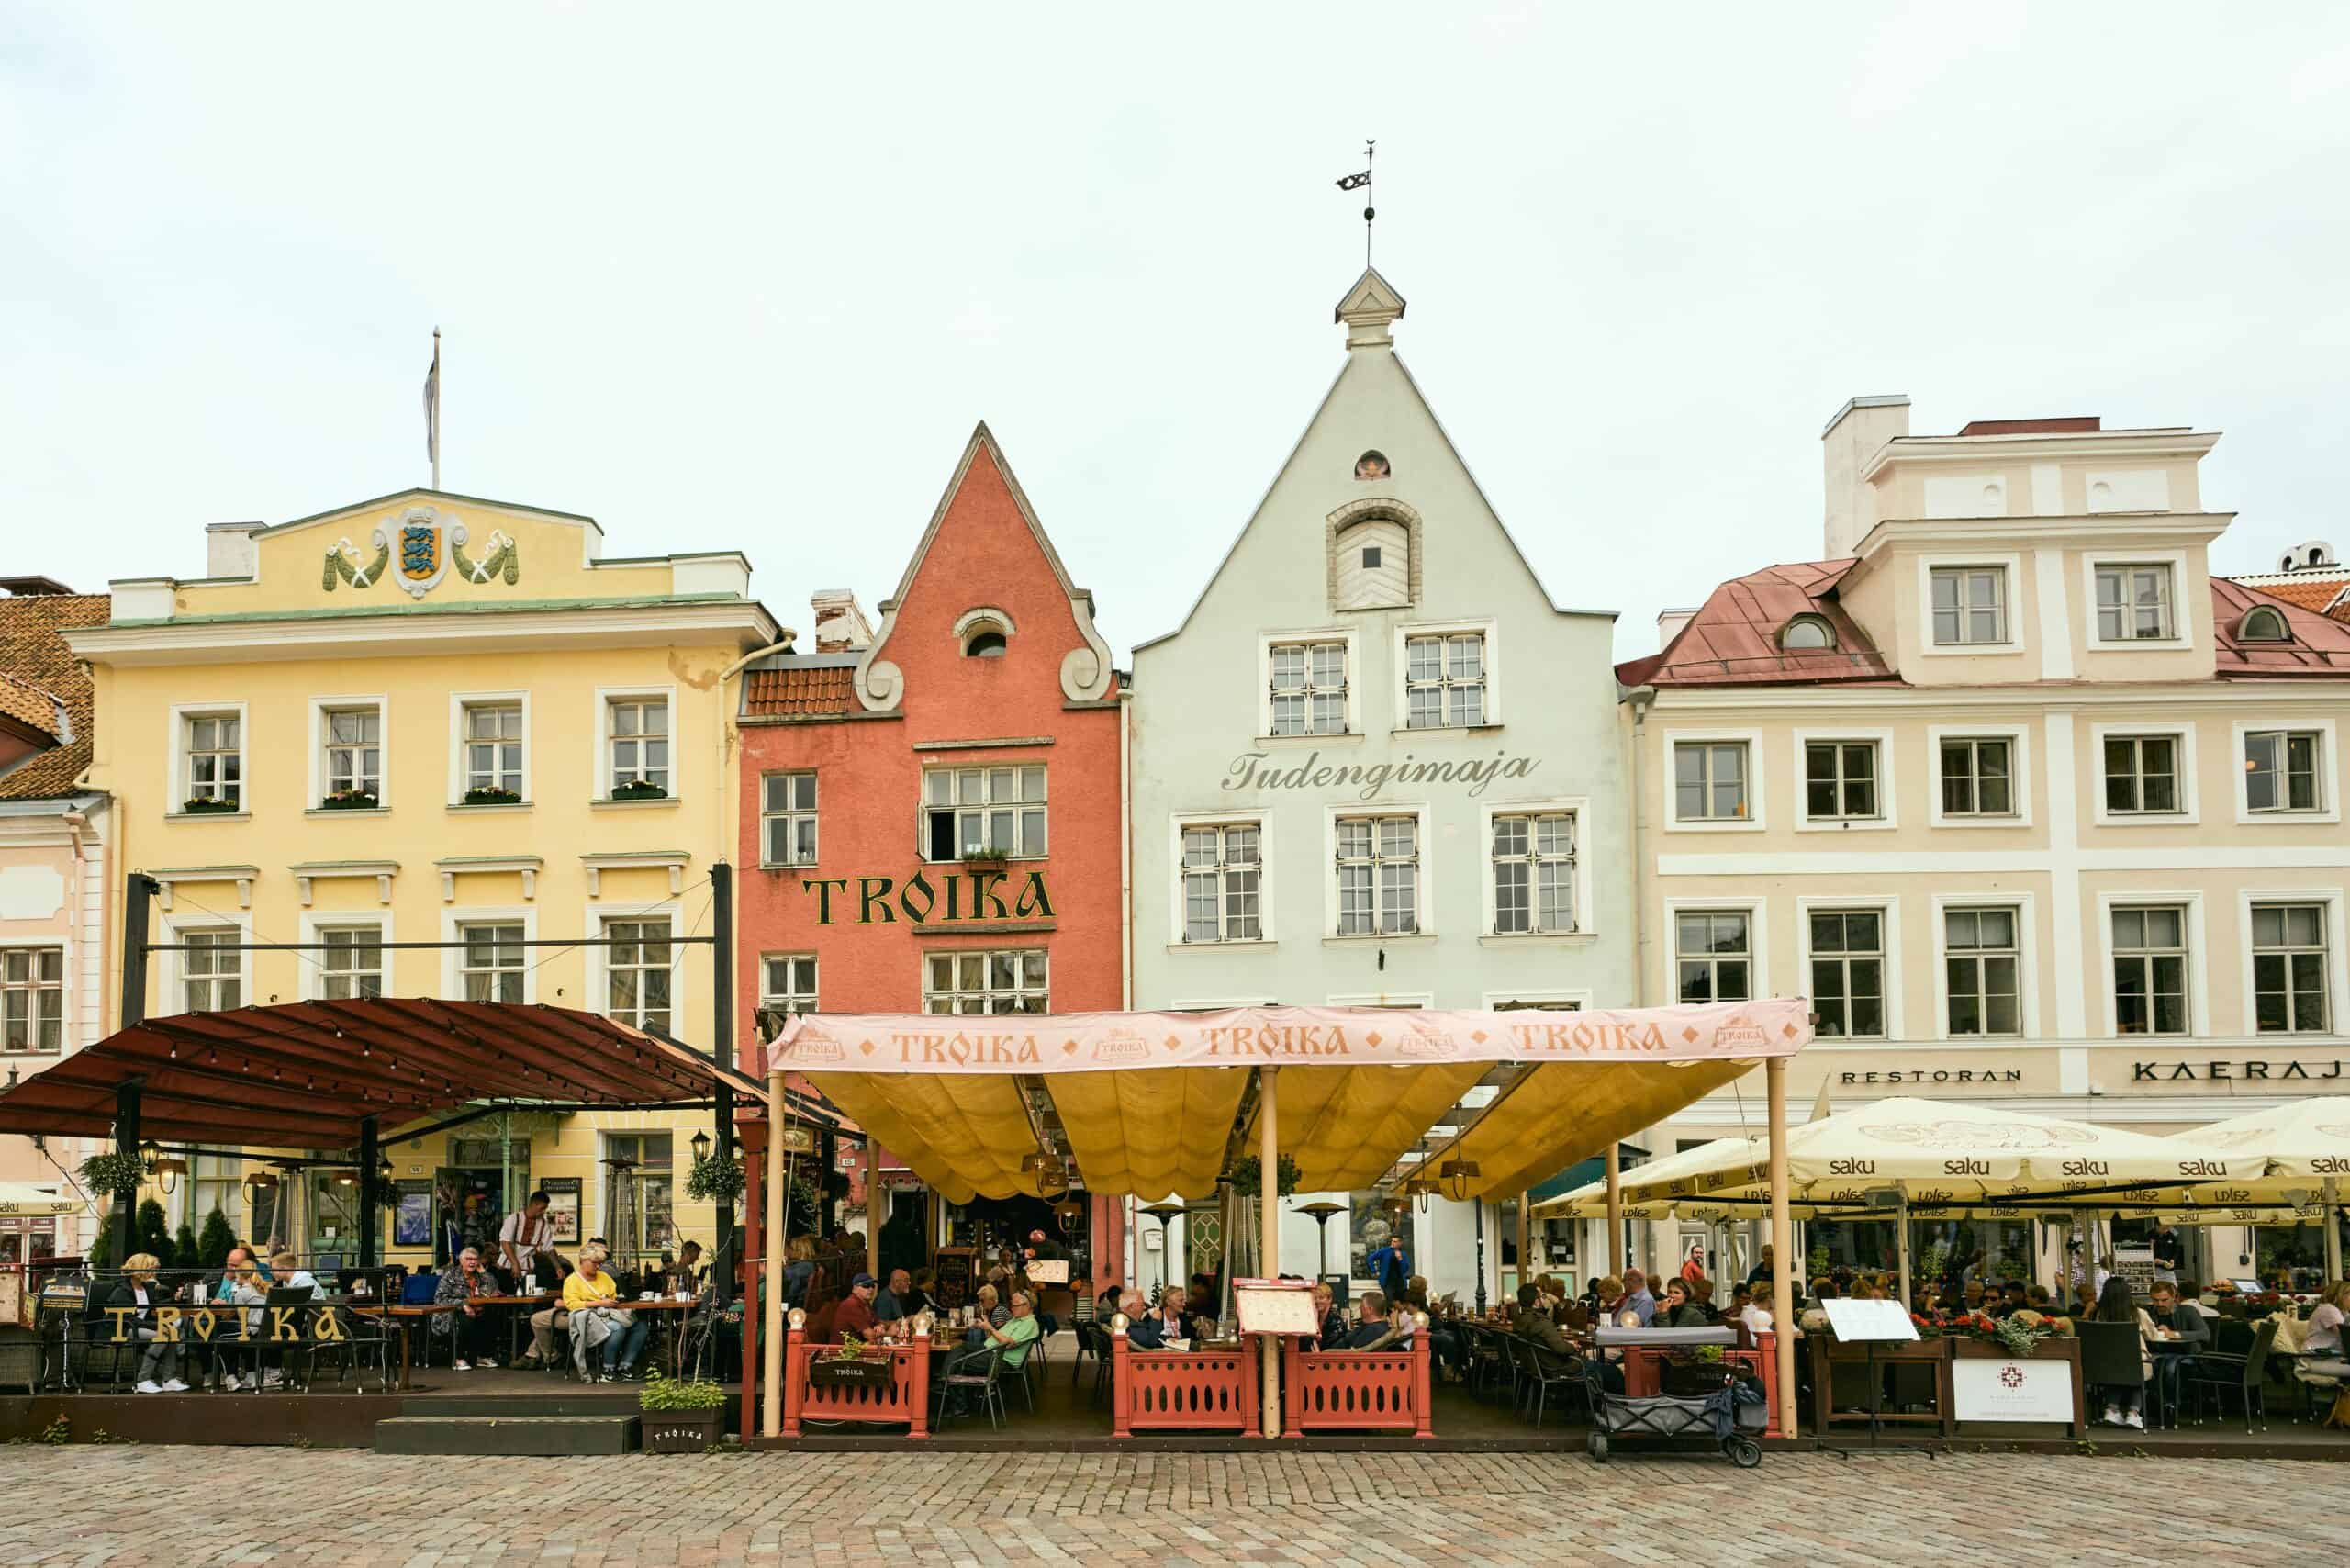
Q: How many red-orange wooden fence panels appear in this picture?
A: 4